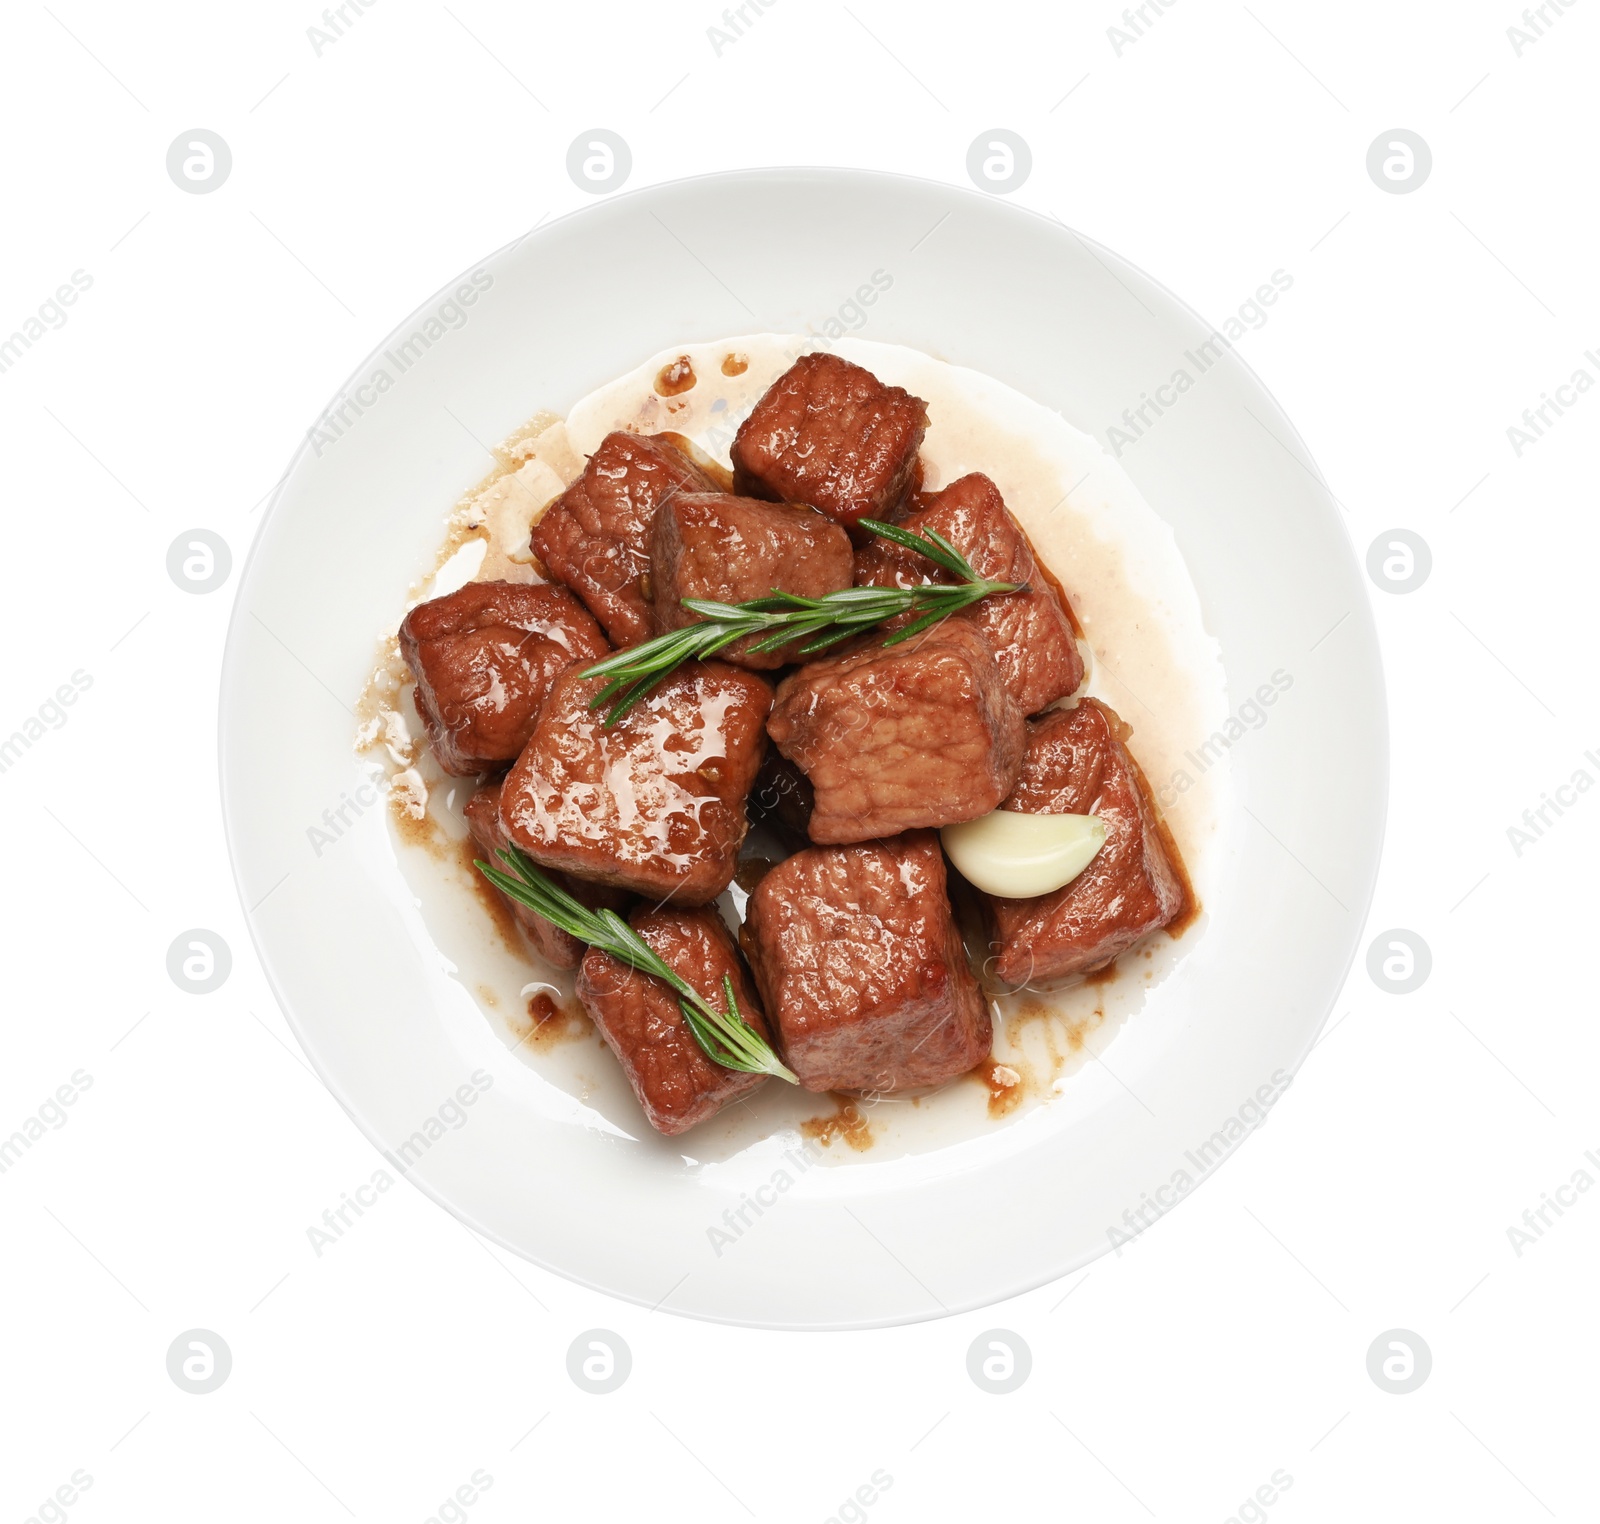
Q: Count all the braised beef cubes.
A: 11